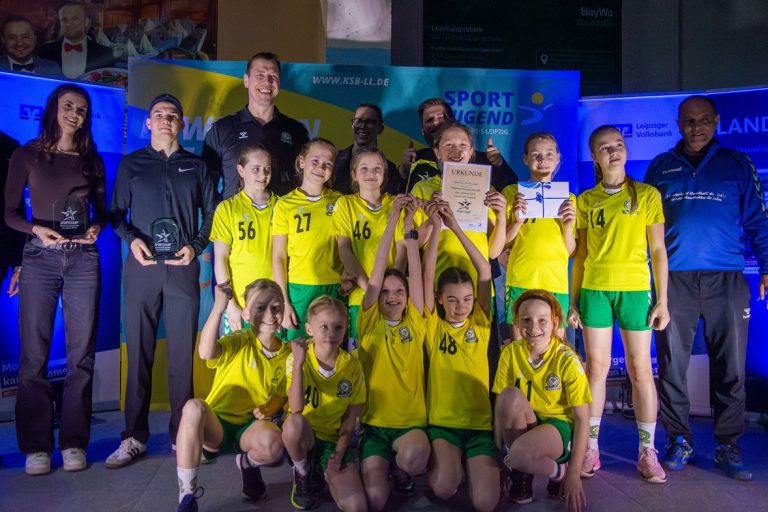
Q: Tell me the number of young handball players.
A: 11